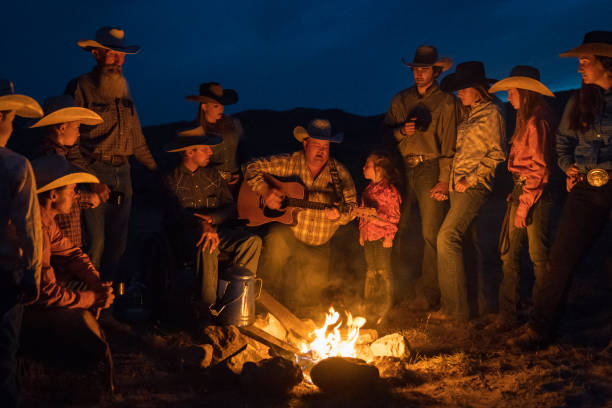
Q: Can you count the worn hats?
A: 11